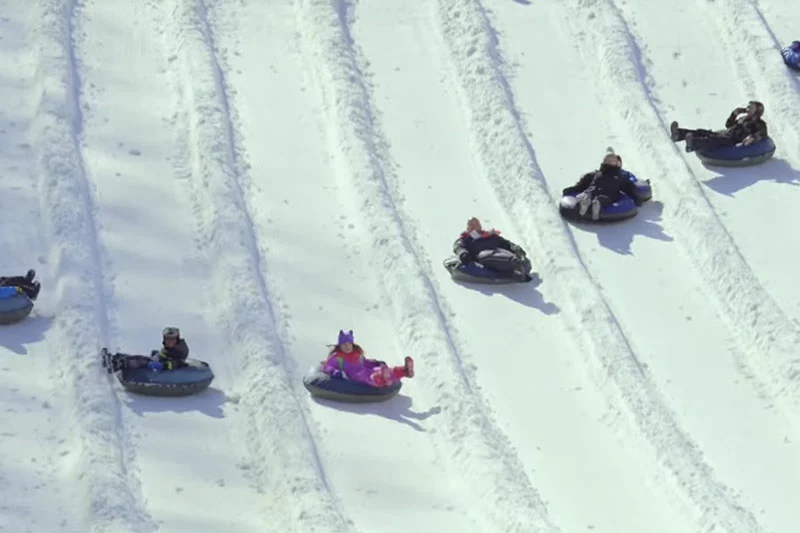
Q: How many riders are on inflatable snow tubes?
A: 7